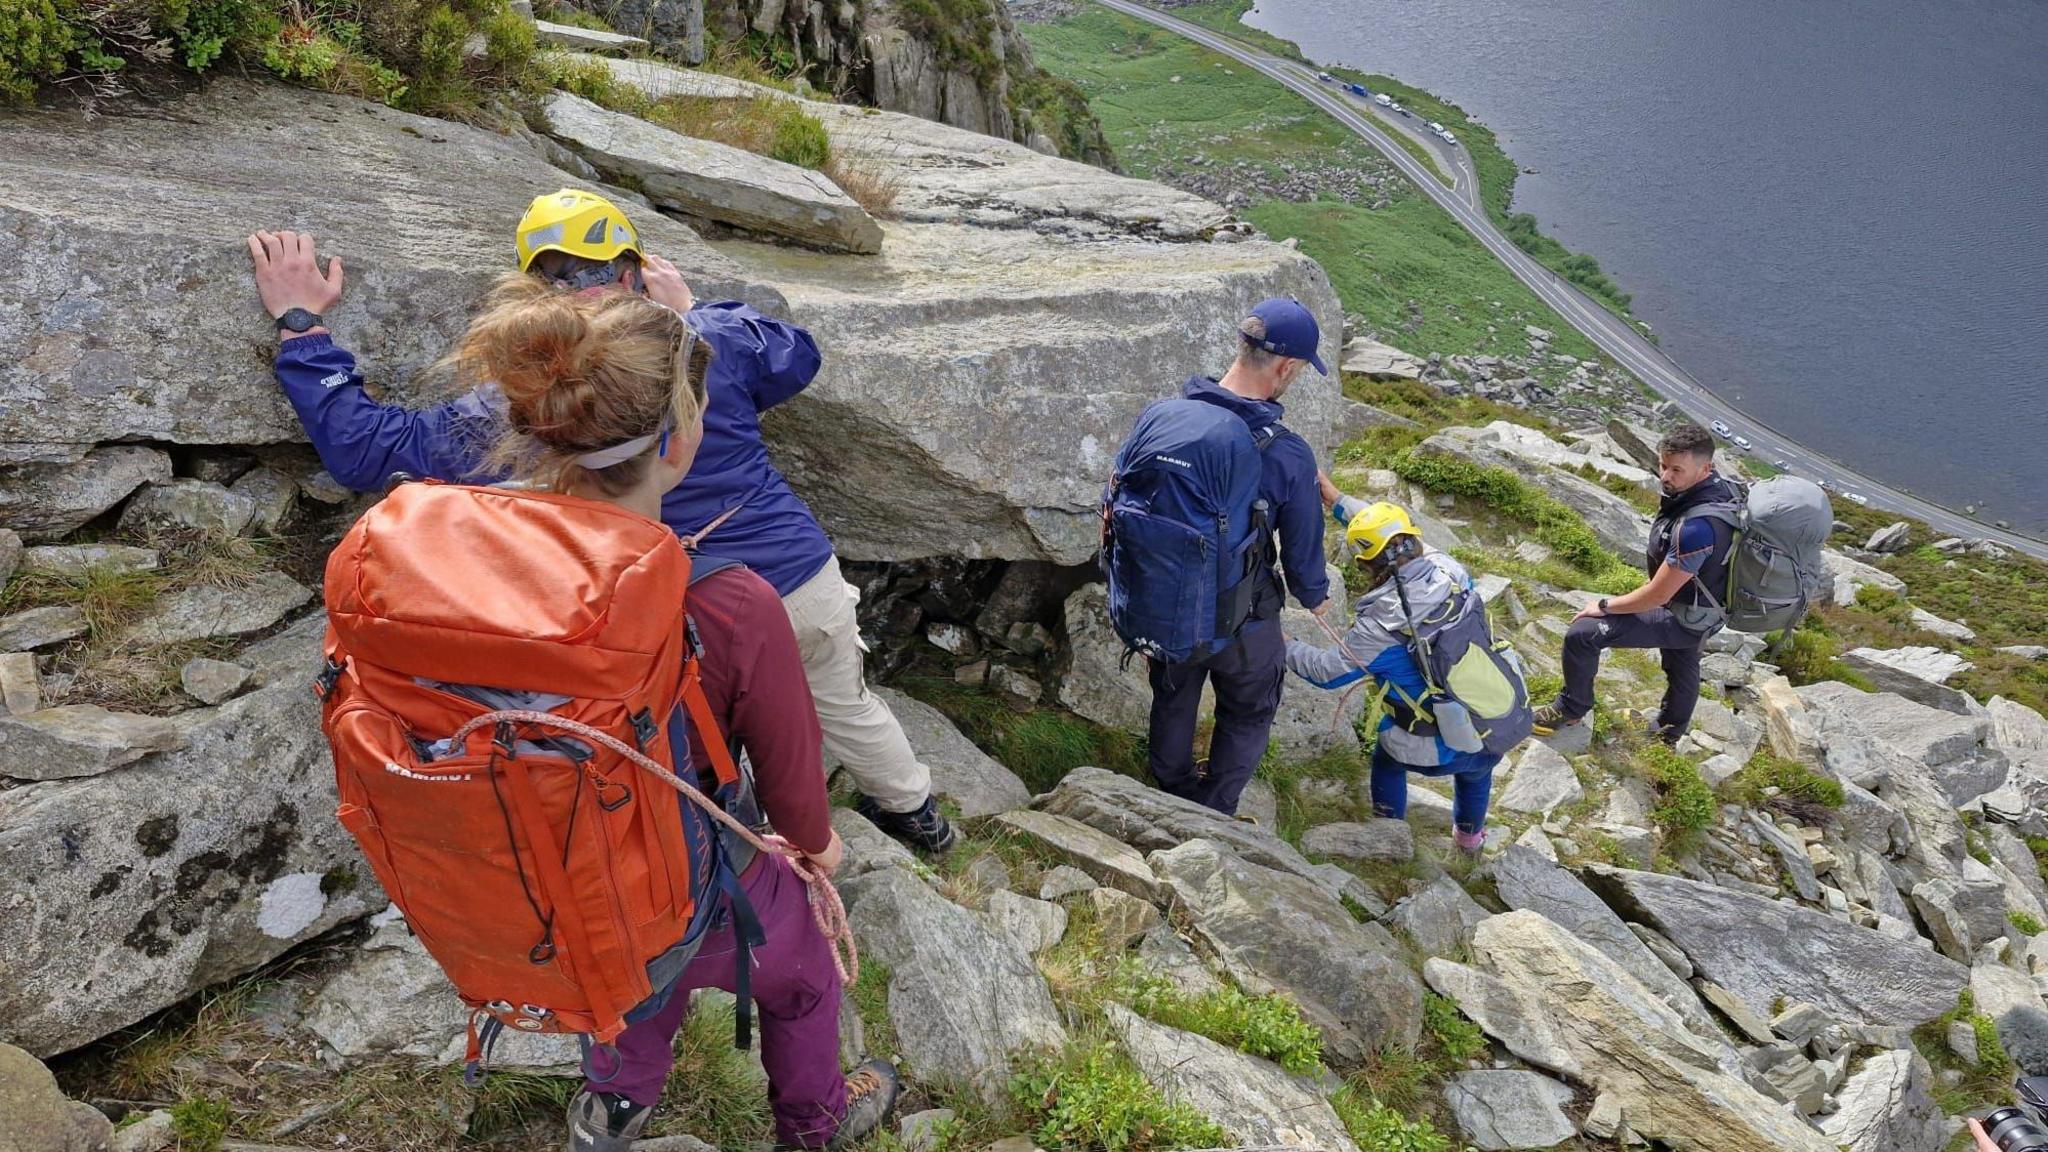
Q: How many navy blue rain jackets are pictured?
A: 2